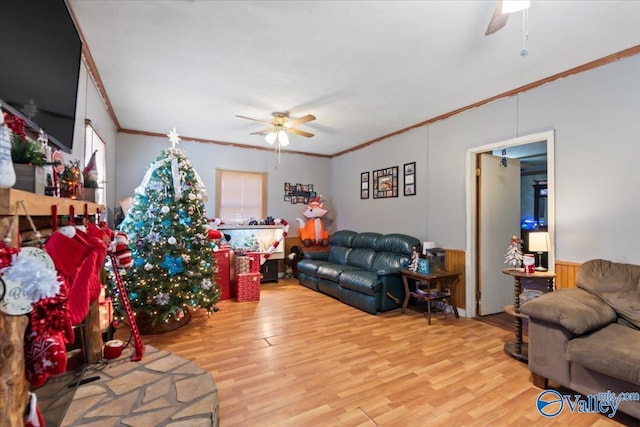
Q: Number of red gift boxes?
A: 3